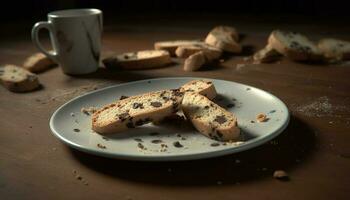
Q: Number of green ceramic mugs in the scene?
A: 0